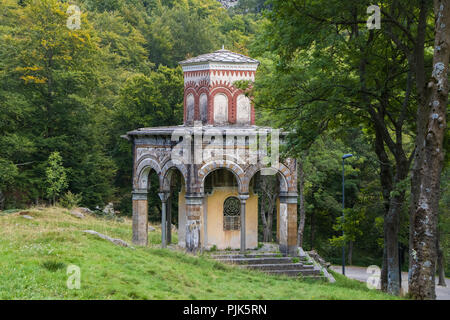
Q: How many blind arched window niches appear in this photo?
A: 4